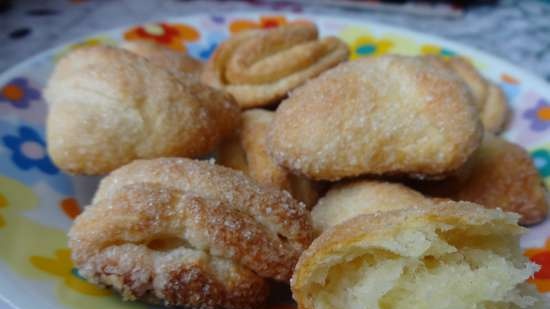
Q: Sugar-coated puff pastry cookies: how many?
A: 10